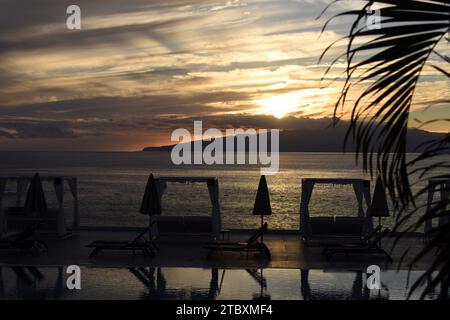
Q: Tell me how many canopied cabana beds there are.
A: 4